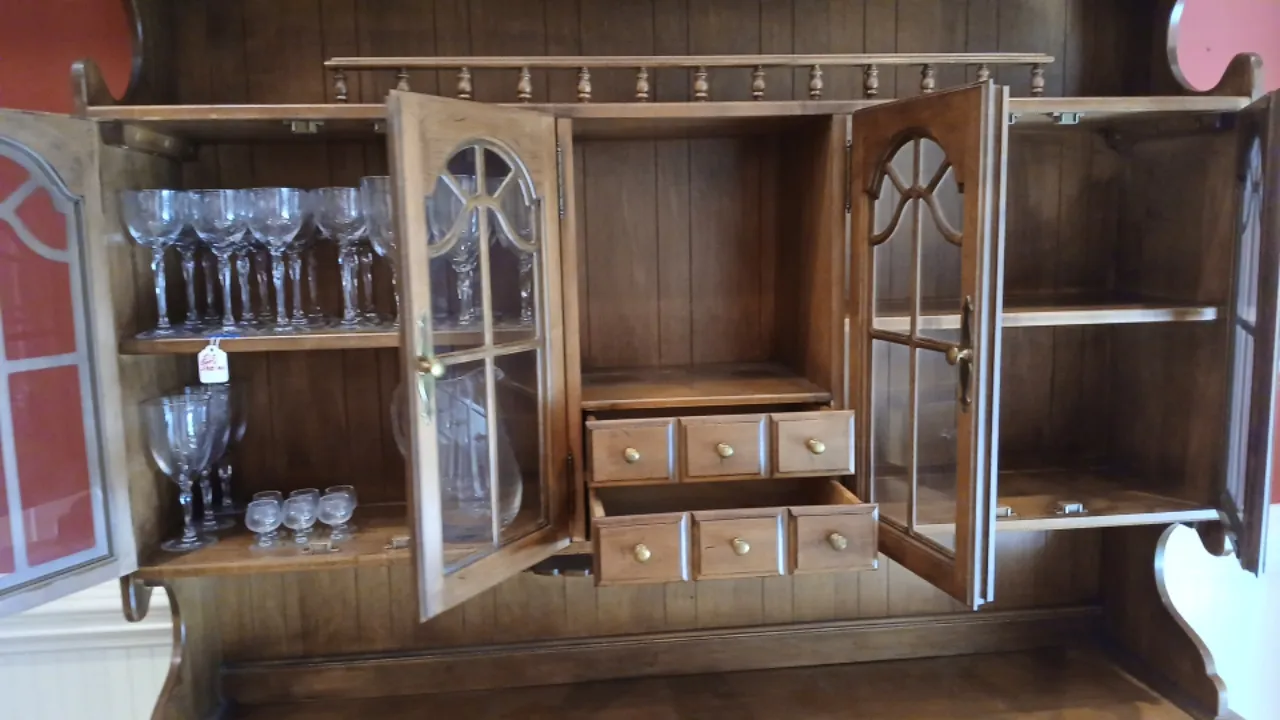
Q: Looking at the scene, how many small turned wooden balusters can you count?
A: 13